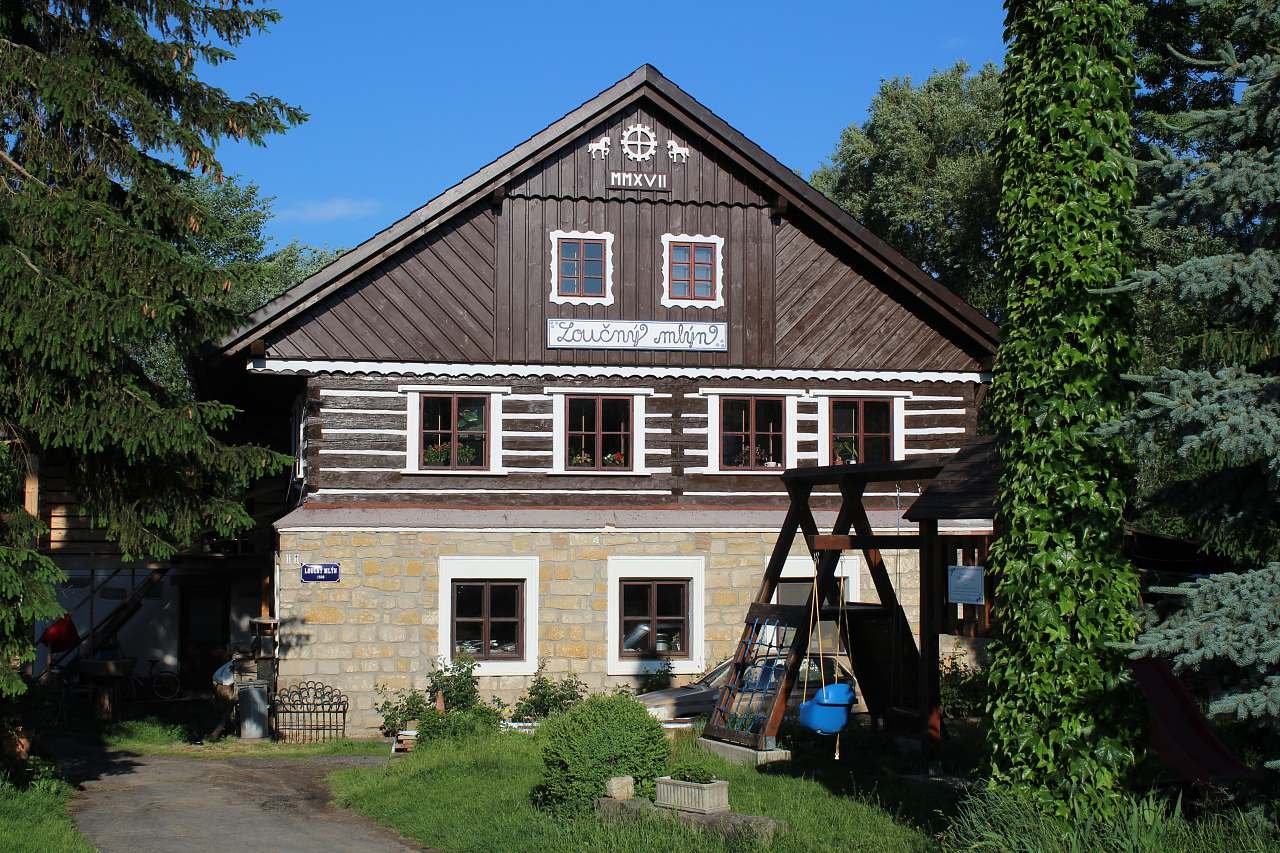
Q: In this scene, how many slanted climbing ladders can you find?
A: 1